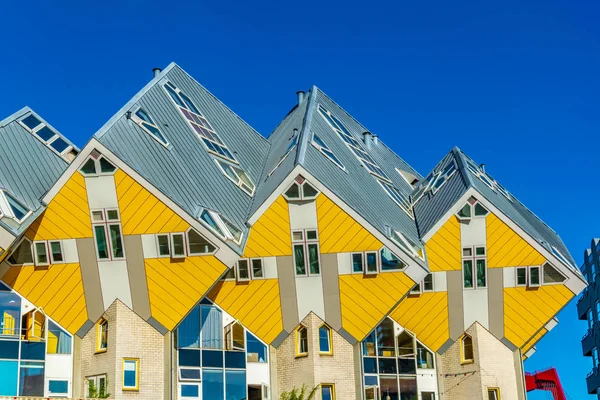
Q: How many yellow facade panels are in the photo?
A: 12